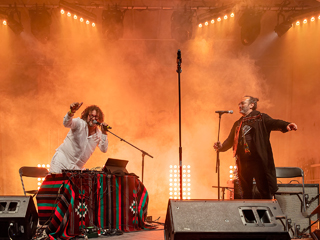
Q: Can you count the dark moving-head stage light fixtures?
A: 4